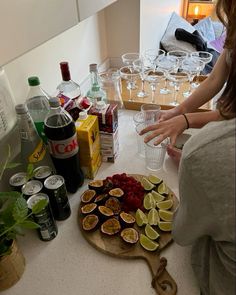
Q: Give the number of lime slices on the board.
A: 12